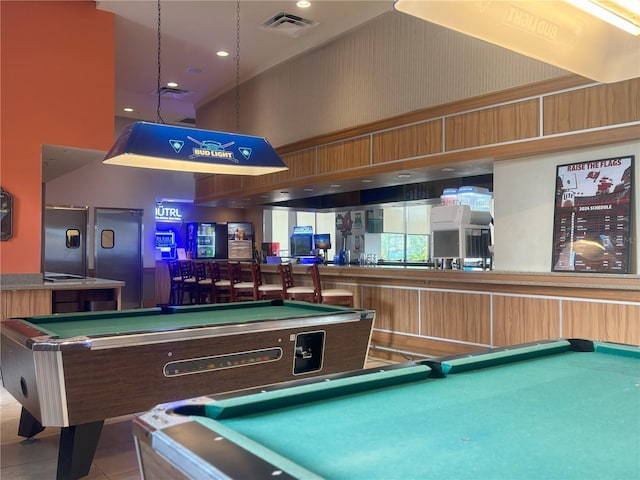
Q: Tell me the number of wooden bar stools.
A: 8